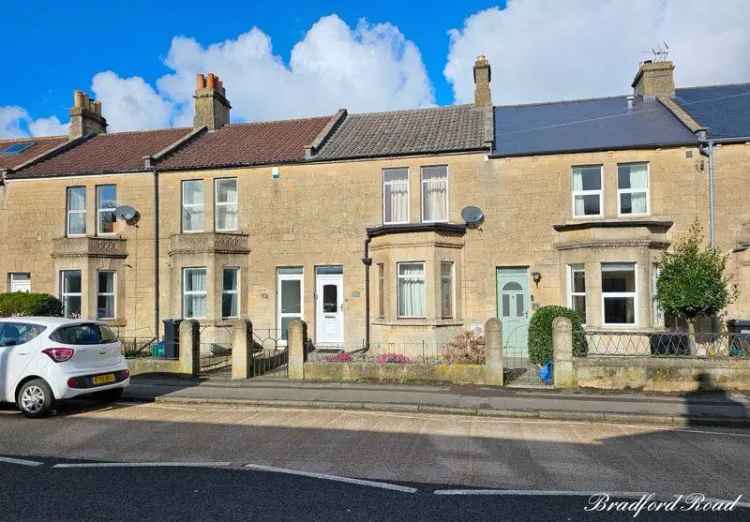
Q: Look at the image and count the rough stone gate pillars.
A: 5